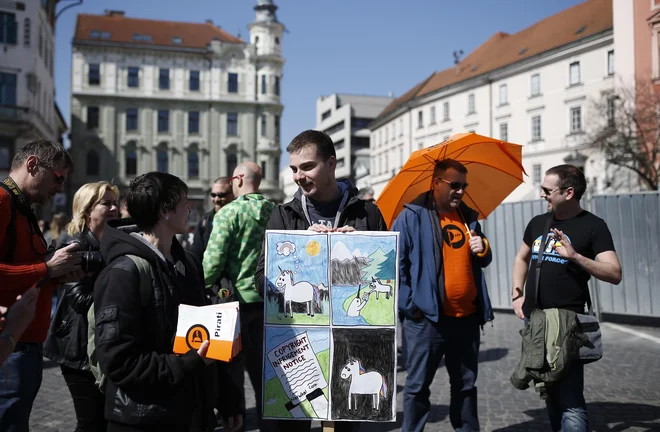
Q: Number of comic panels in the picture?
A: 4